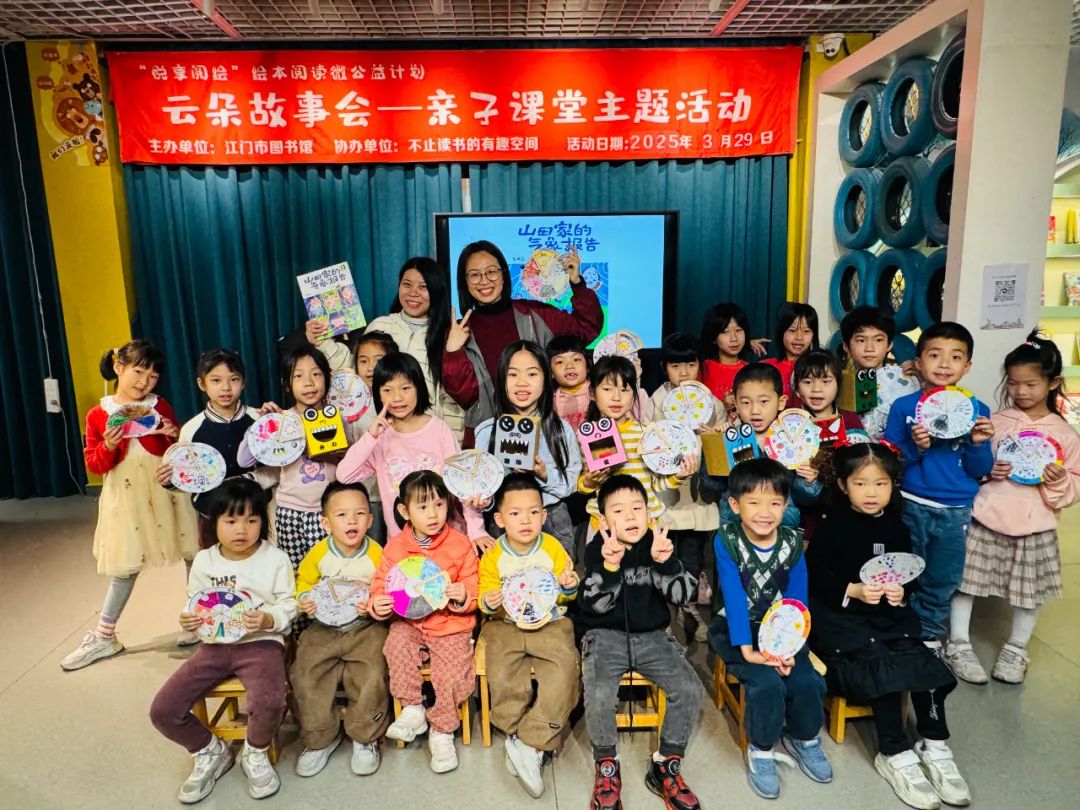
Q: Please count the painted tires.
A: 11